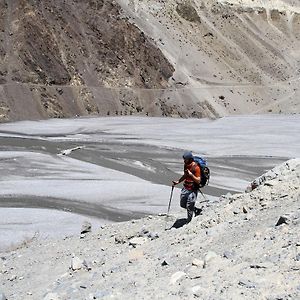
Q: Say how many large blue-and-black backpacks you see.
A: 1